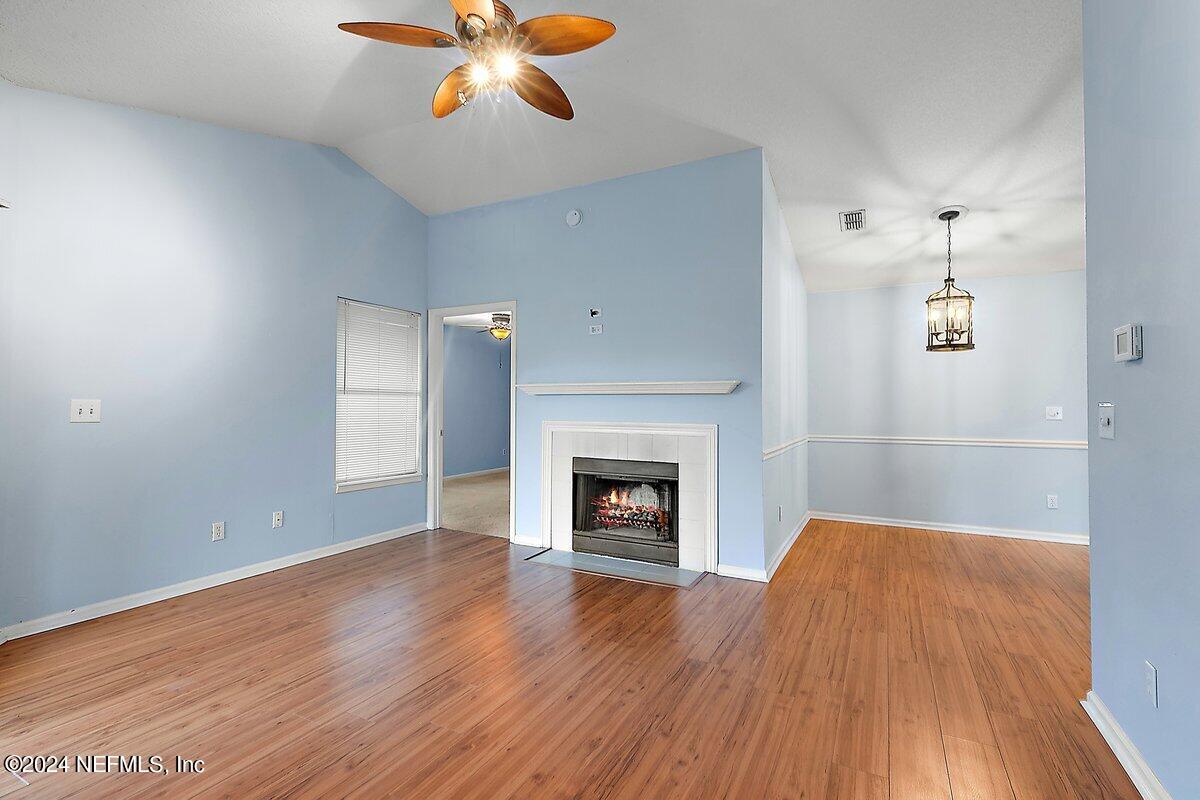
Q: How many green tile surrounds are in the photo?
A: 0